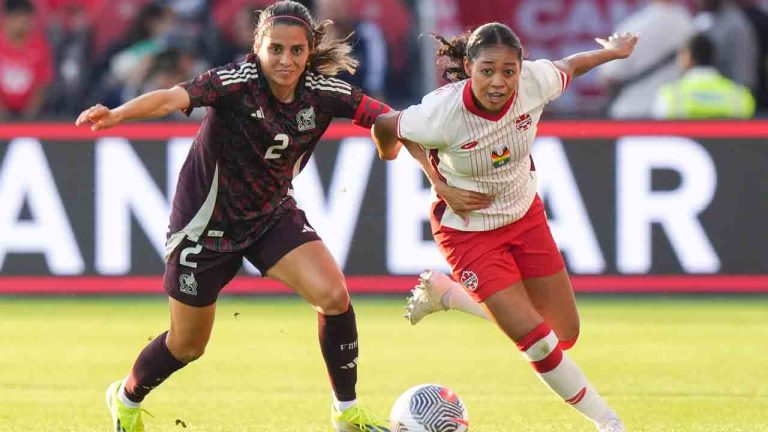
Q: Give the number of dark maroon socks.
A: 2